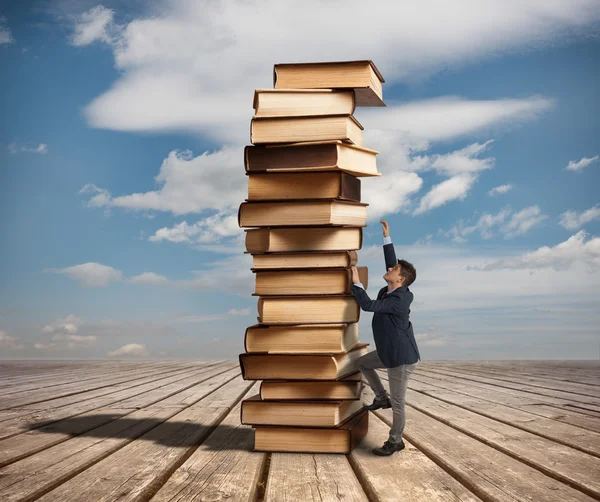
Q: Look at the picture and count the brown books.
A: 15